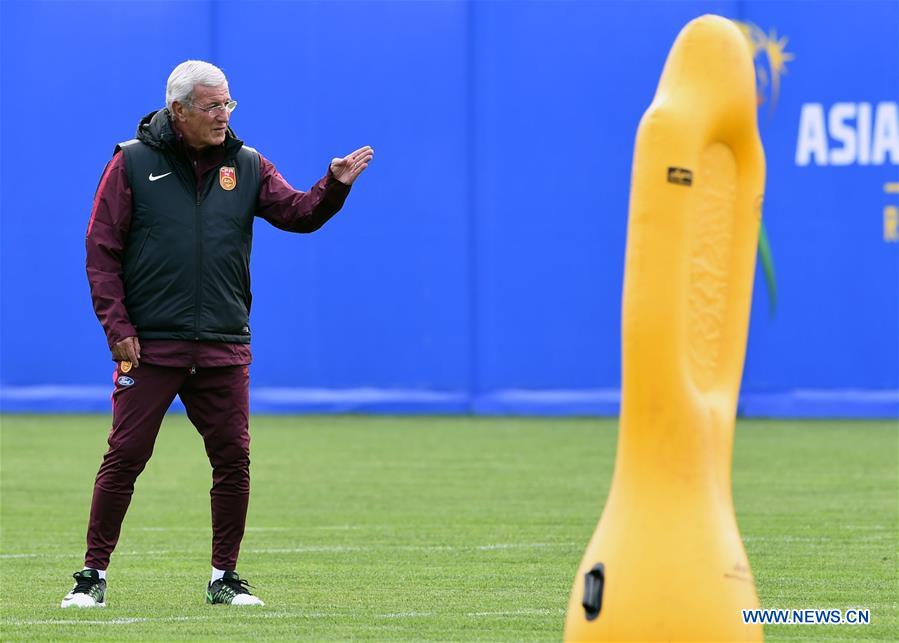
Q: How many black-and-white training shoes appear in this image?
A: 2